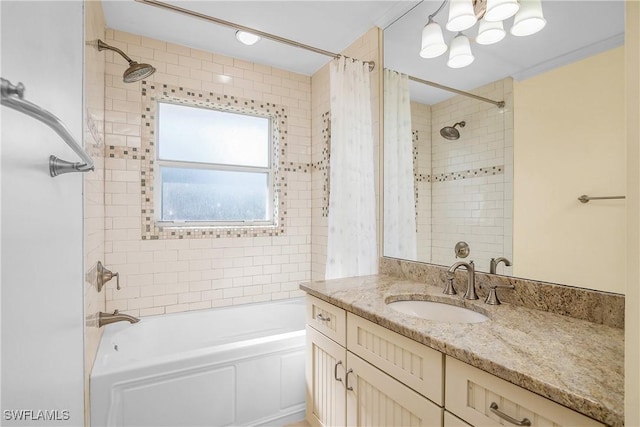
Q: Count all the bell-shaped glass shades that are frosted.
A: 6